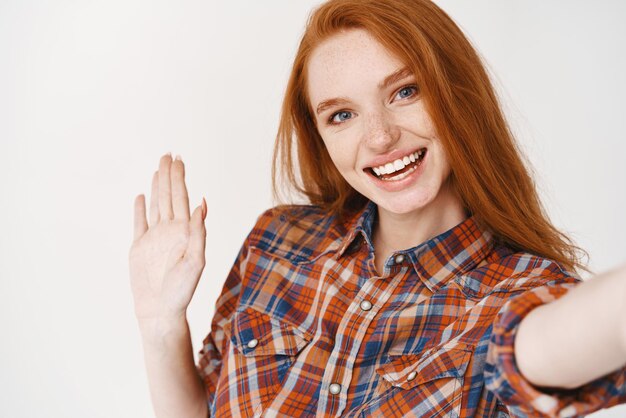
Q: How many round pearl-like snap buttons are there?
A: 5